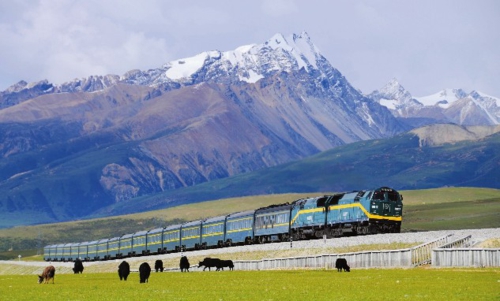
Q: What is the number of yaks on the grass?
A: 9